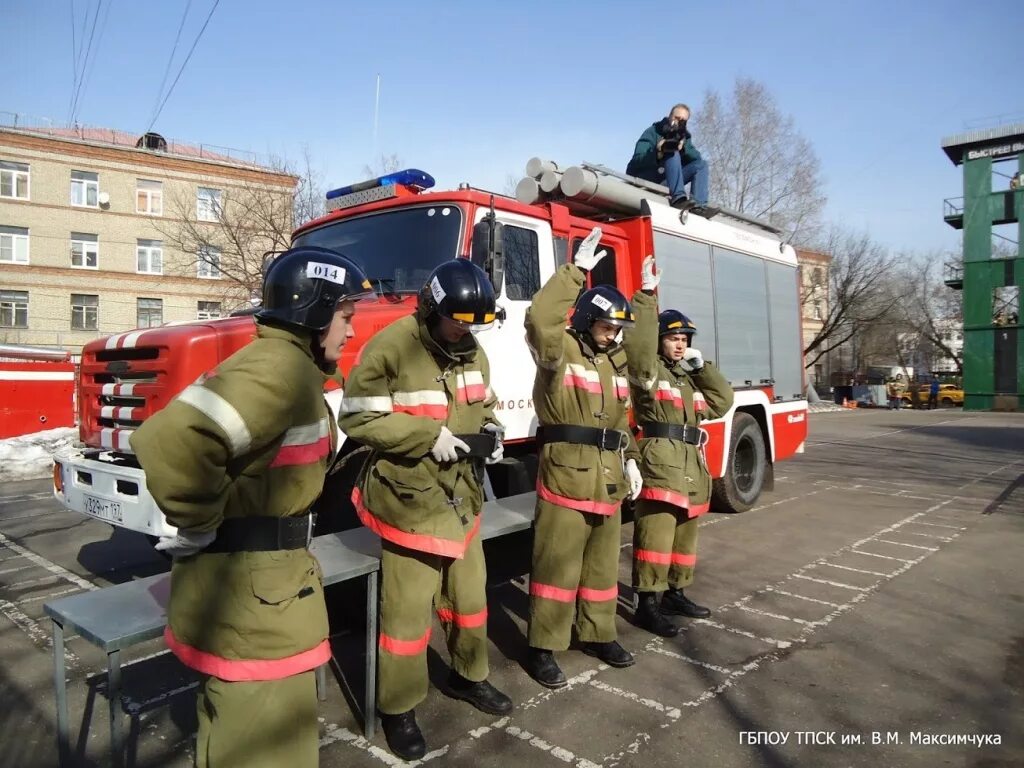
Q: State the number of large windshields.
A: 1